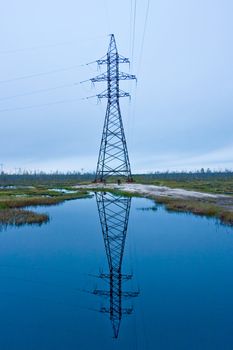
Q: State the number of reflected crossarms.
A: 3